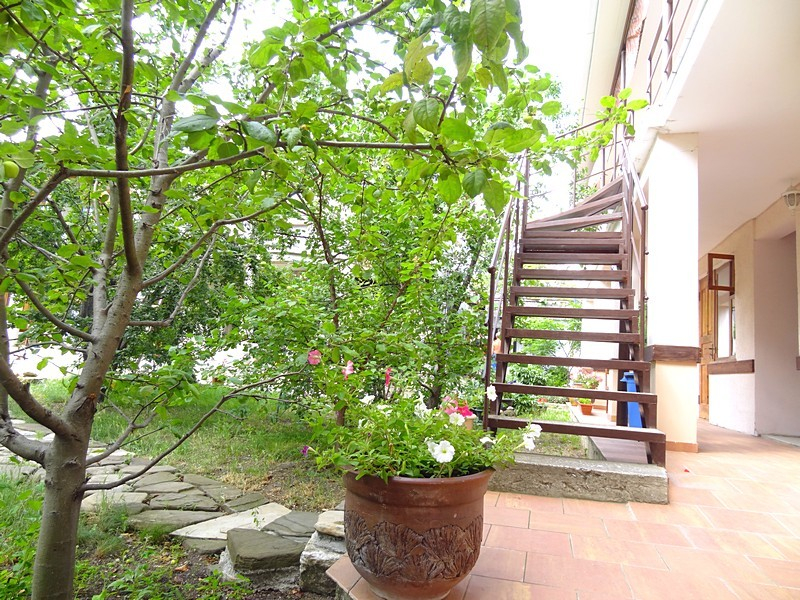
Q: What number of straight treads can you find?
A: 10